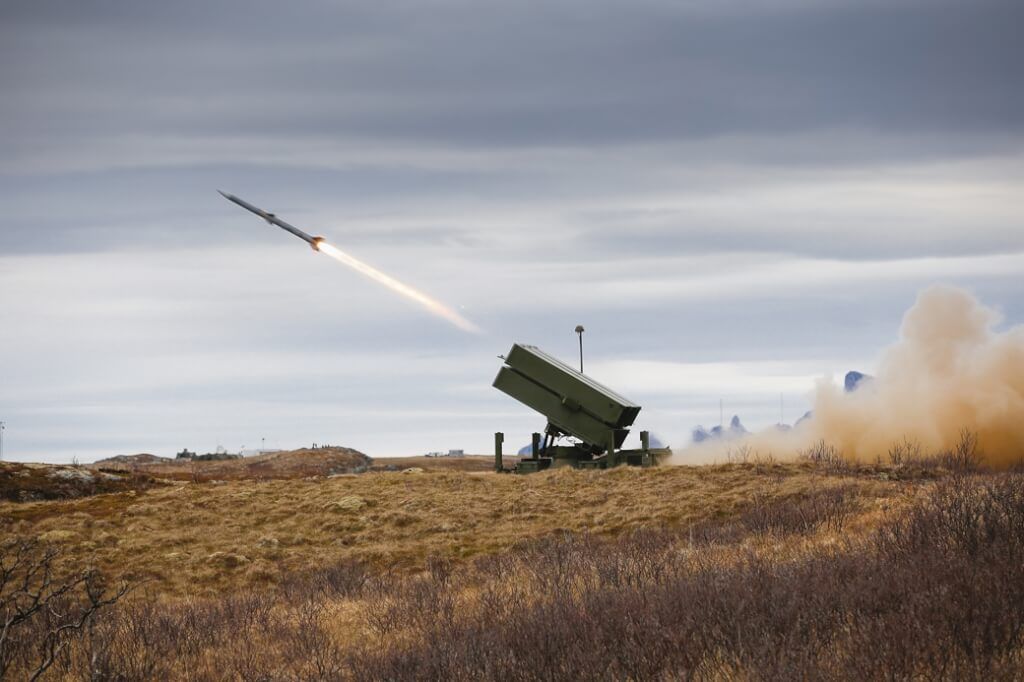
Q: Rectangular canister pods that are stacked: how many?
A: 2